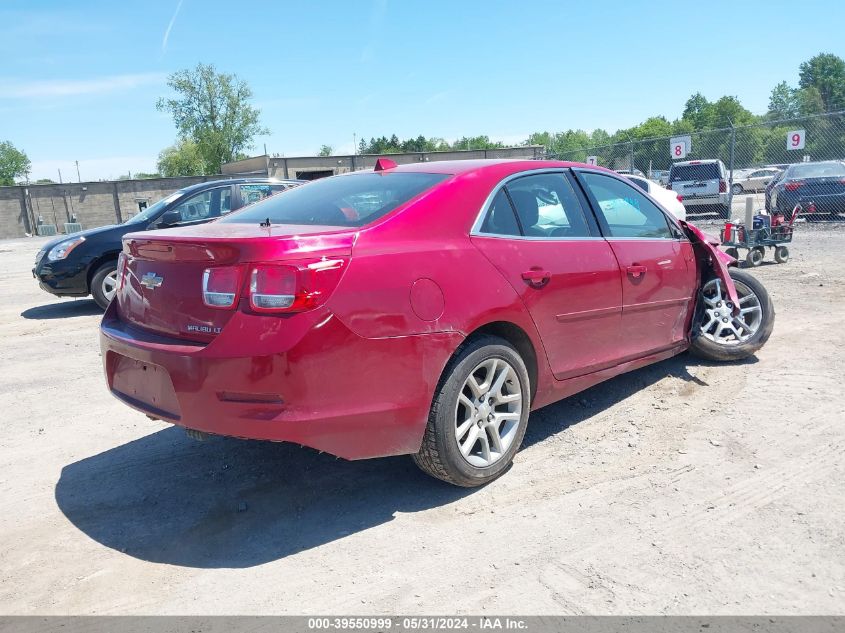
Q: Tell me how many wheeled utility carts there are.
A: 1